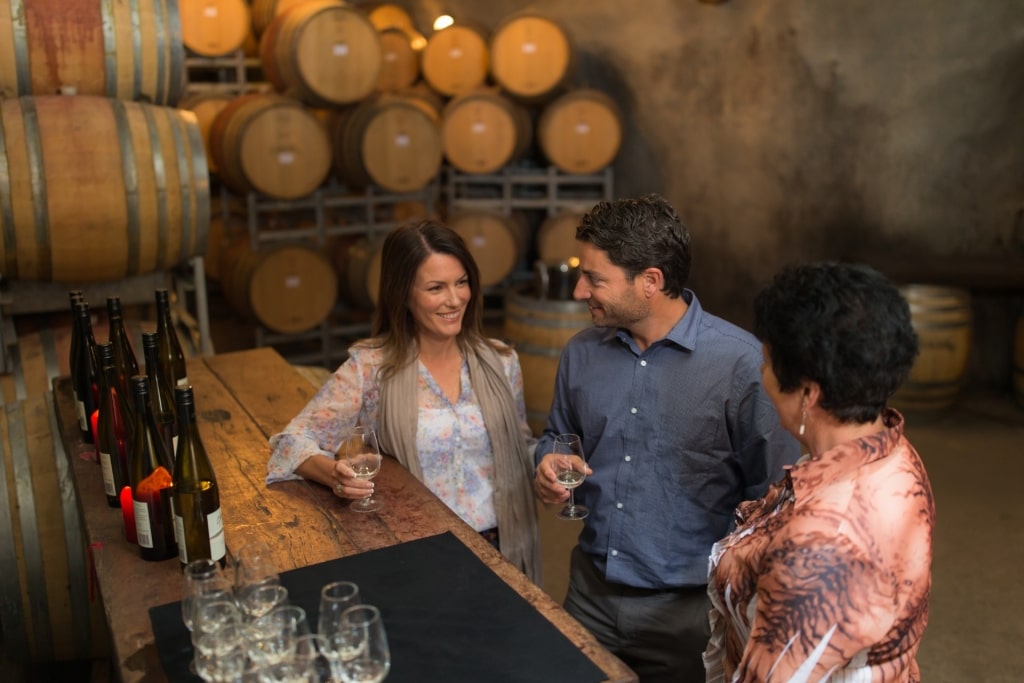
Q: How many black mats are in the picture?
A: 1